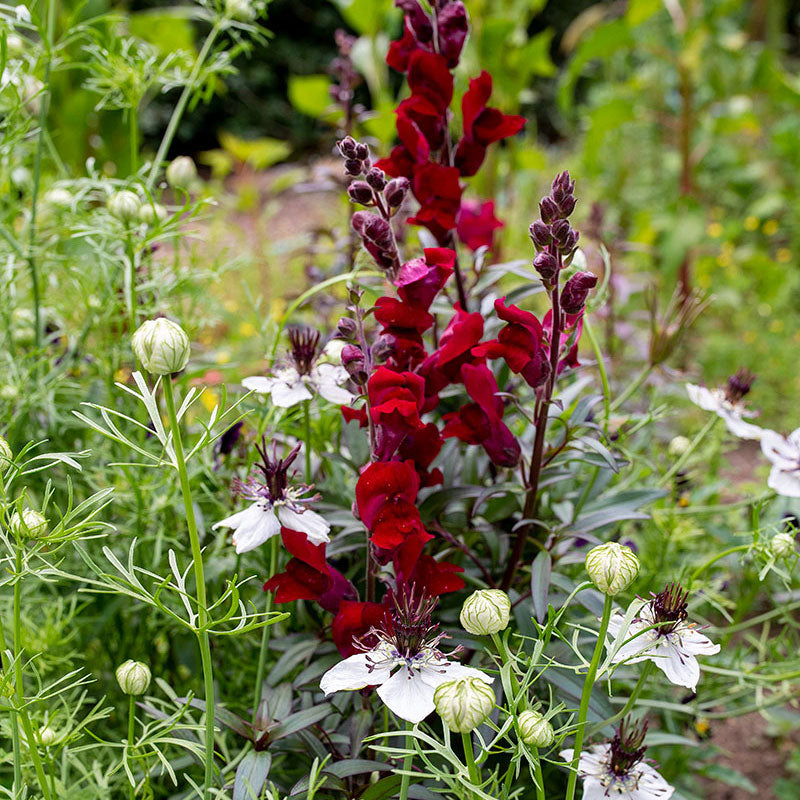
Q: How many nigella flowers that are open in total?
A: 7